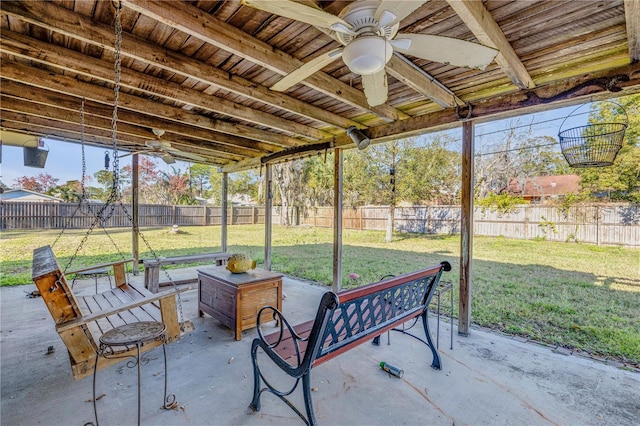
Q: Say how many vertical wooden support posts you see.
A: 5